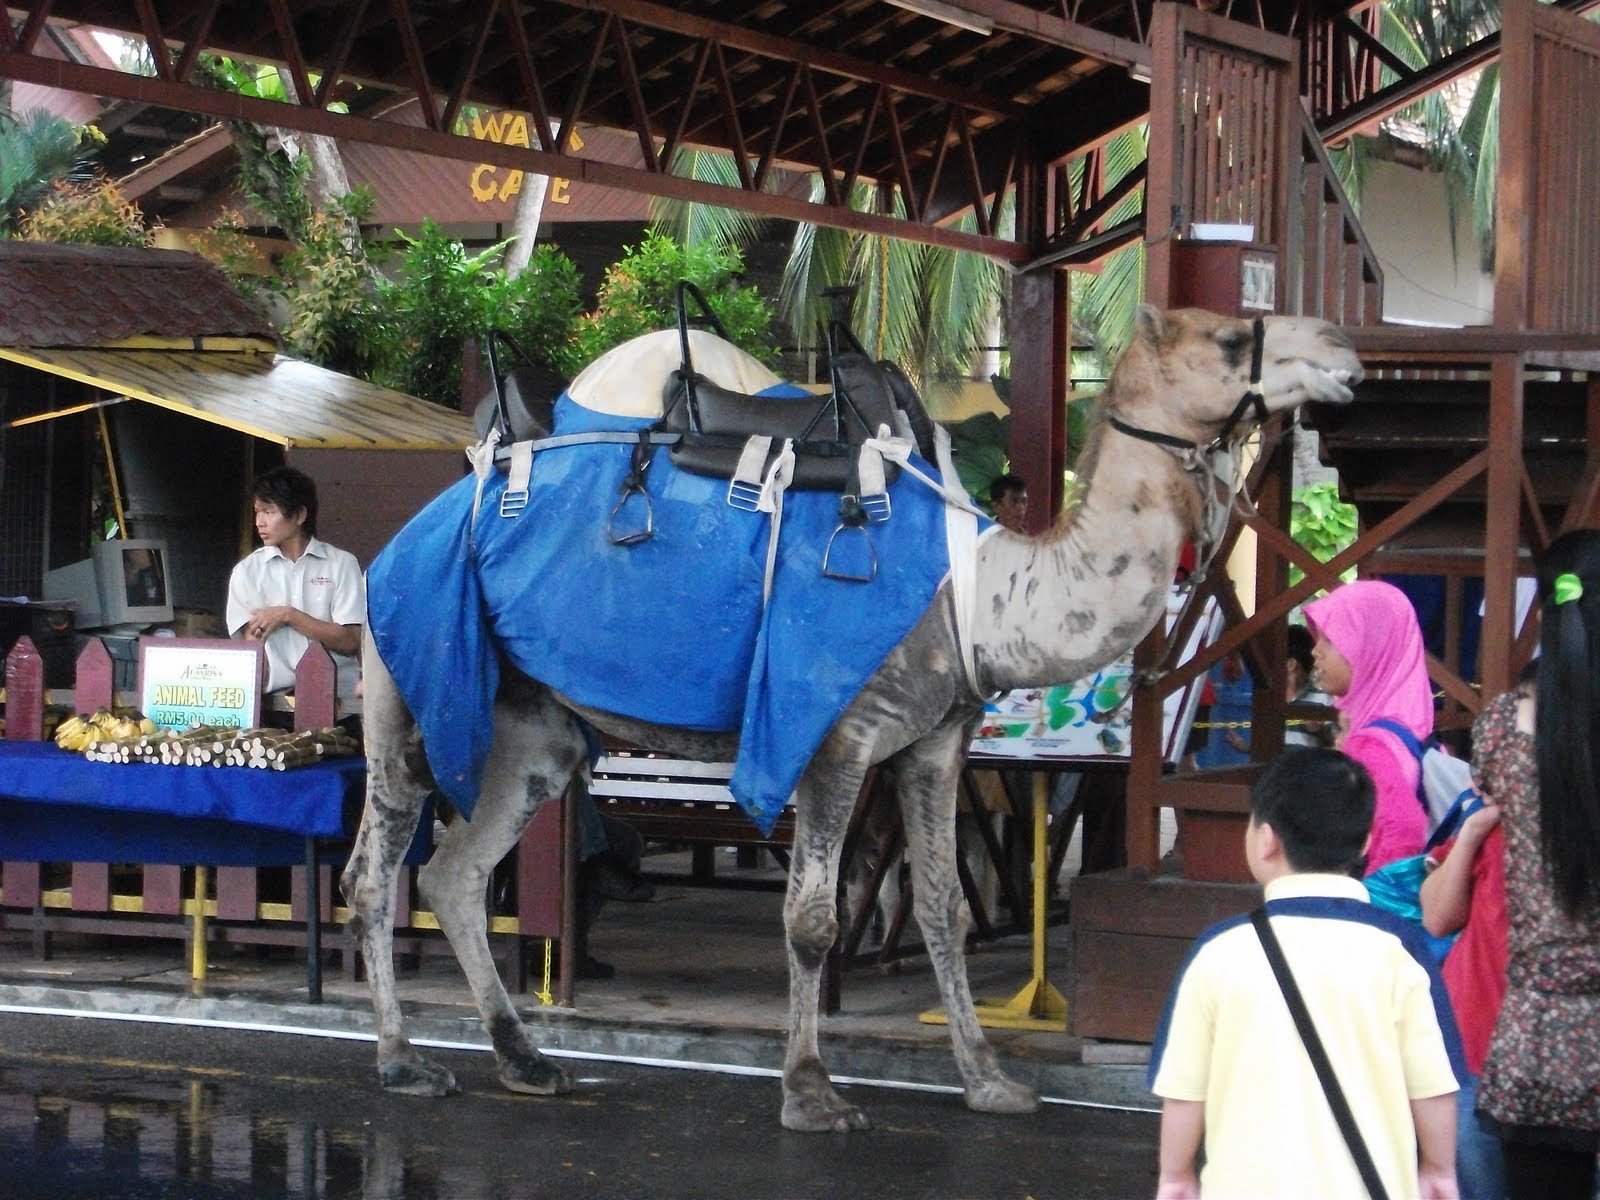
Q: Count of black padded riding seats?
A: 2